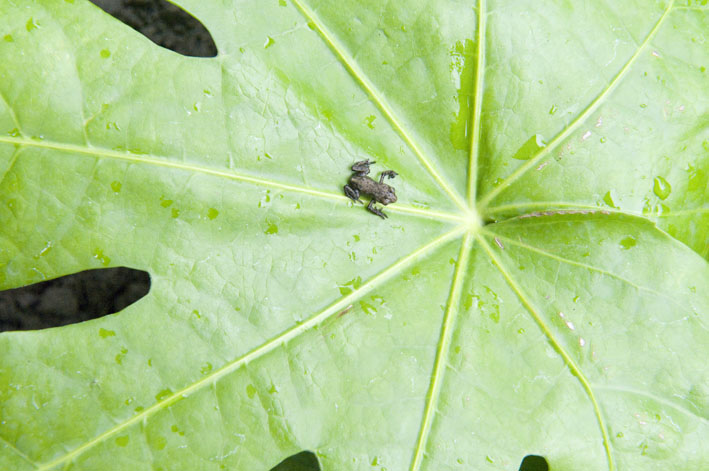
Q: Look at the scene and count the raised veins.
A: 9